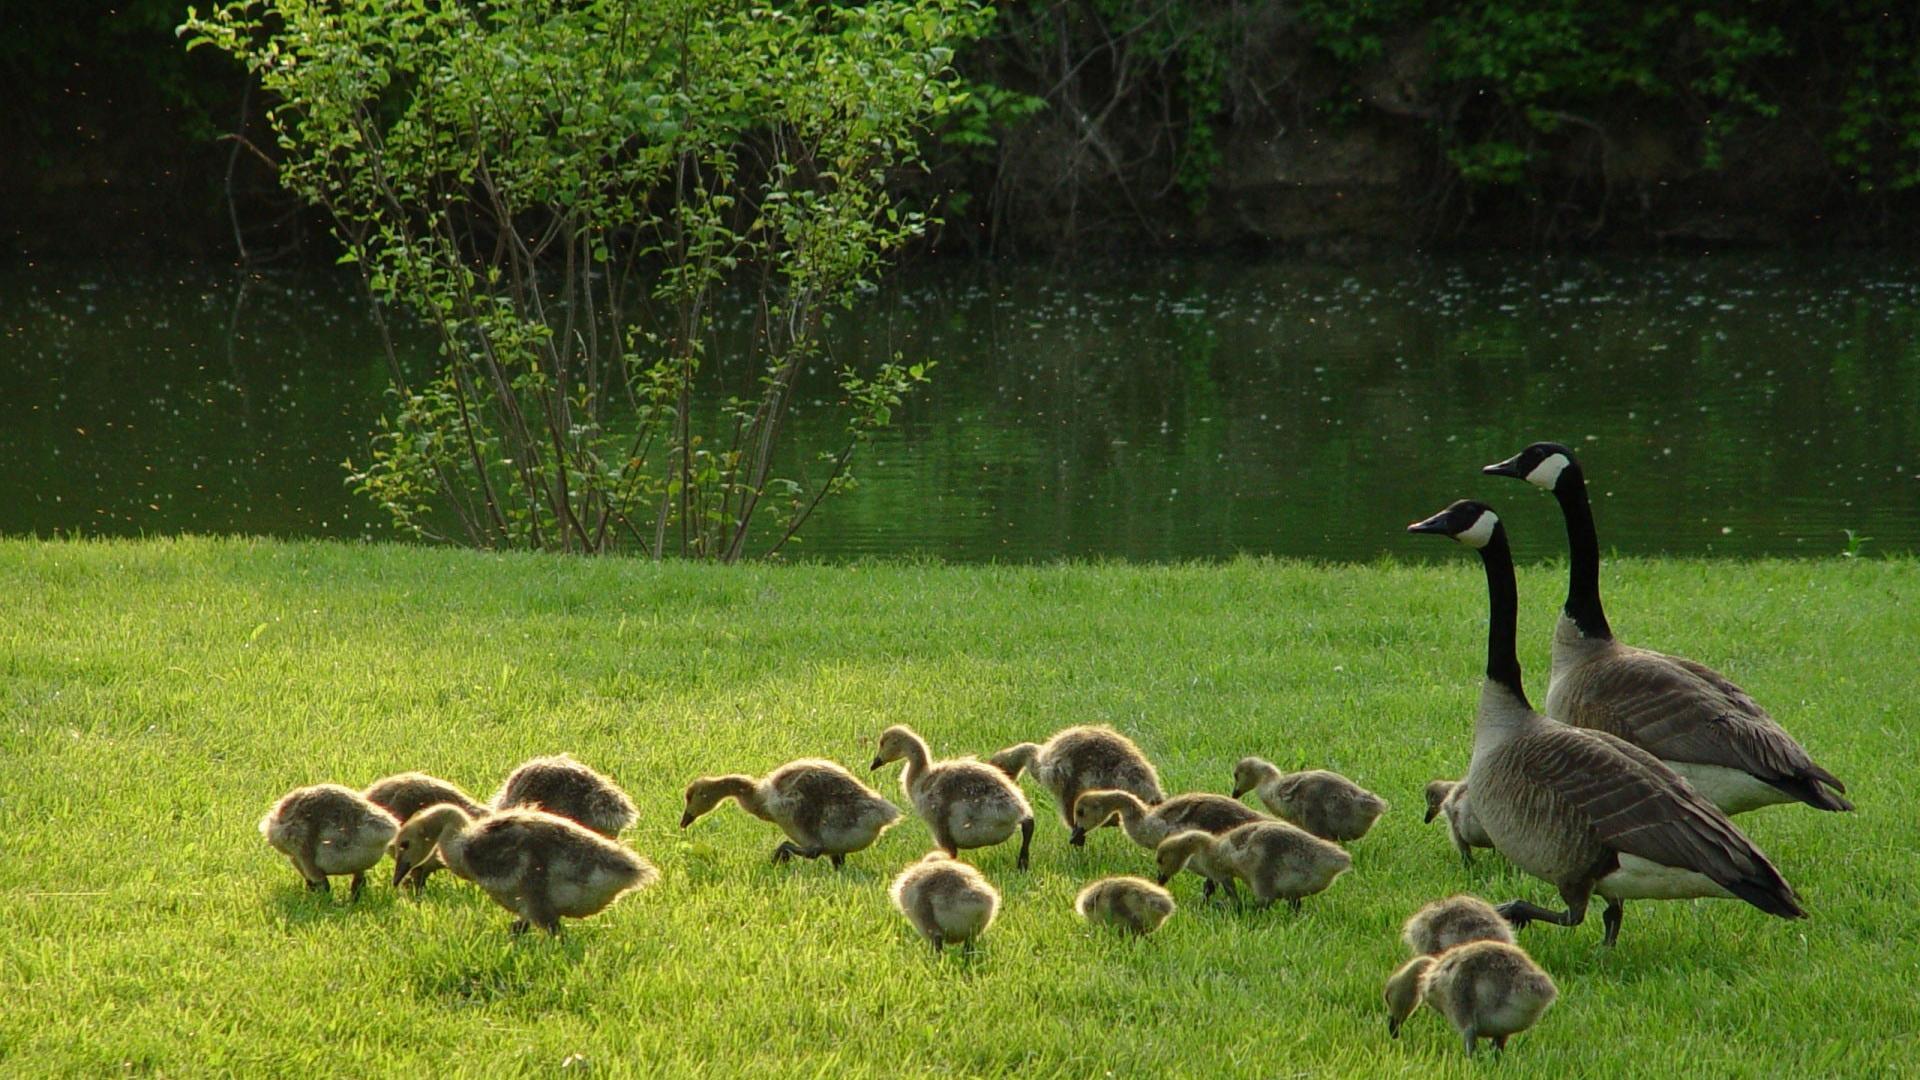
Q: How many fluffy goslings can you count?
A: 15